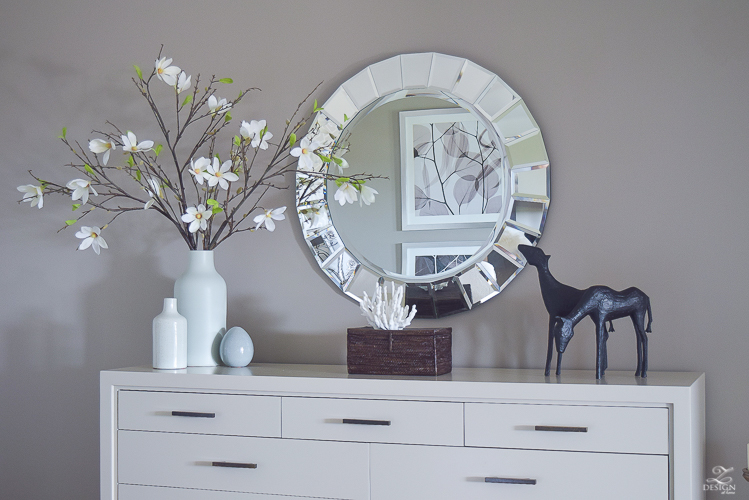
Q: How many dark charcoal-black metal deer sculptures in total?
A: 2